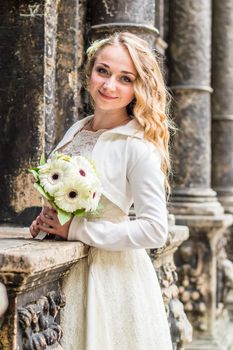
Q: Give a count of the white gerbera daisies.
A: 4